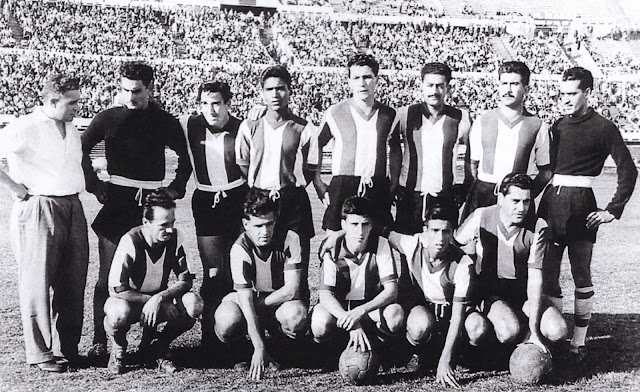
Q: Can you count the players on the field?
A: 12